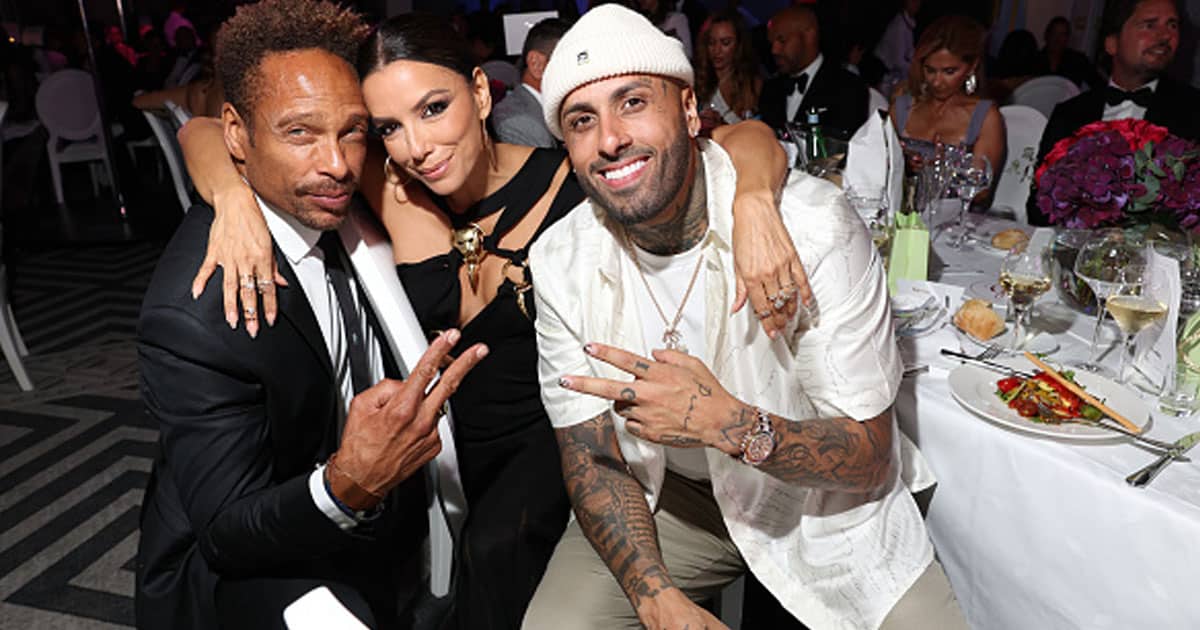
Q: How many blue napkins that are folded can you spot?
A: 0